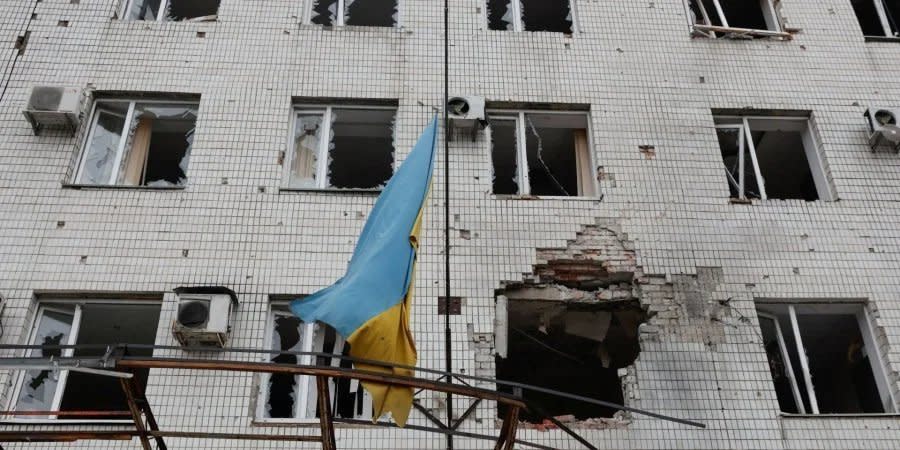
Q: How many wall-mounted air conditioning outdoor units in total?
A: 4